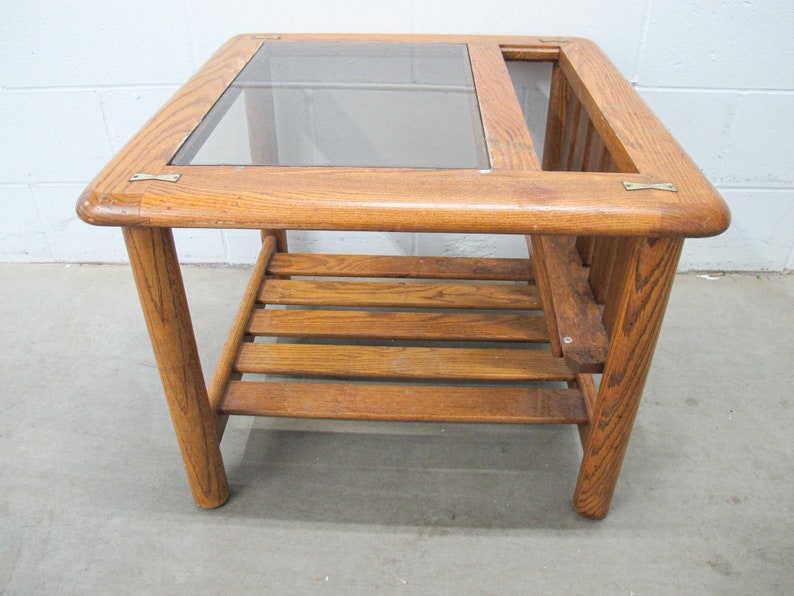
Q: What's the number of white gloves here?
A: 0